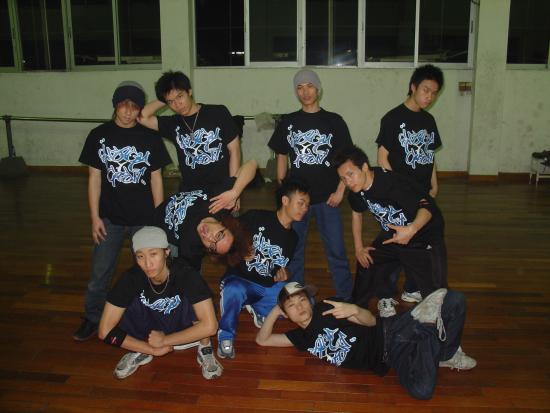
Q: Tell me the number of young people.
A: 9